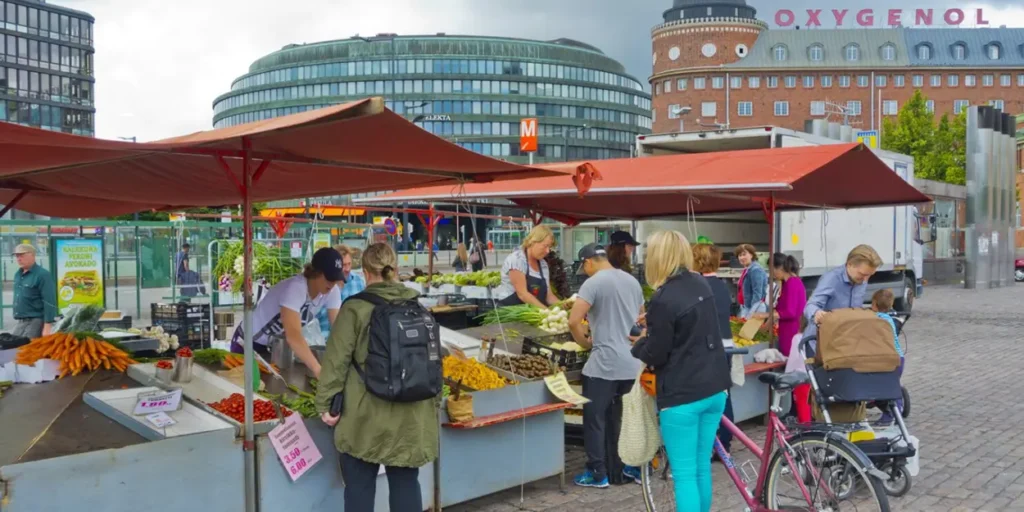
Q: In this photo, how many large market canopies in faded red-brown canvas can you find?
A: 2